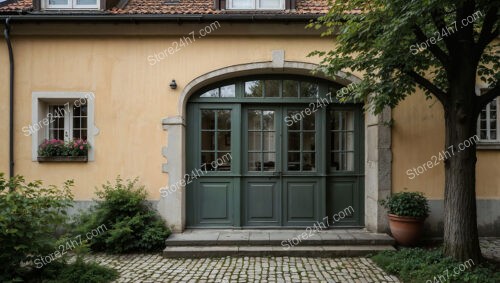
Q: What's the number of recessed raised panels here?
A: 4